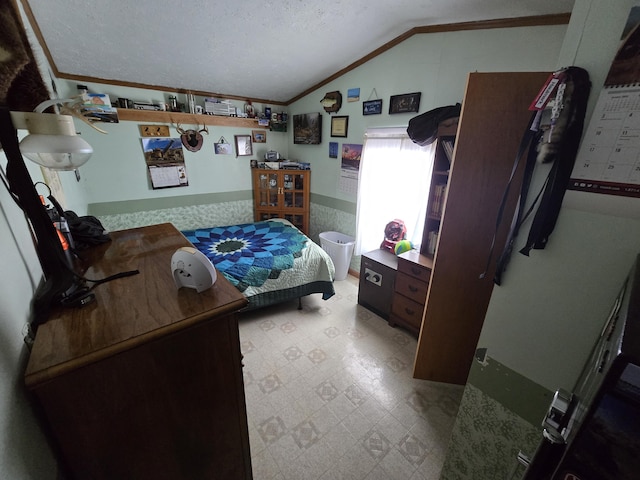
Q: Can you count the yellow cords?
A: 0